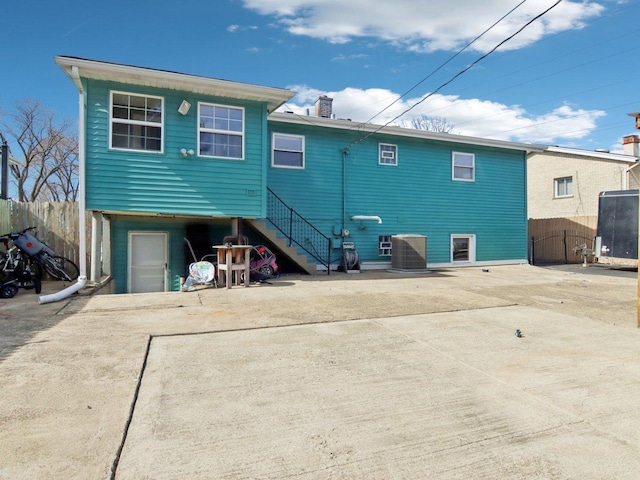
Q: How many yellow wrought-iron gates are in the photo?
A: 0